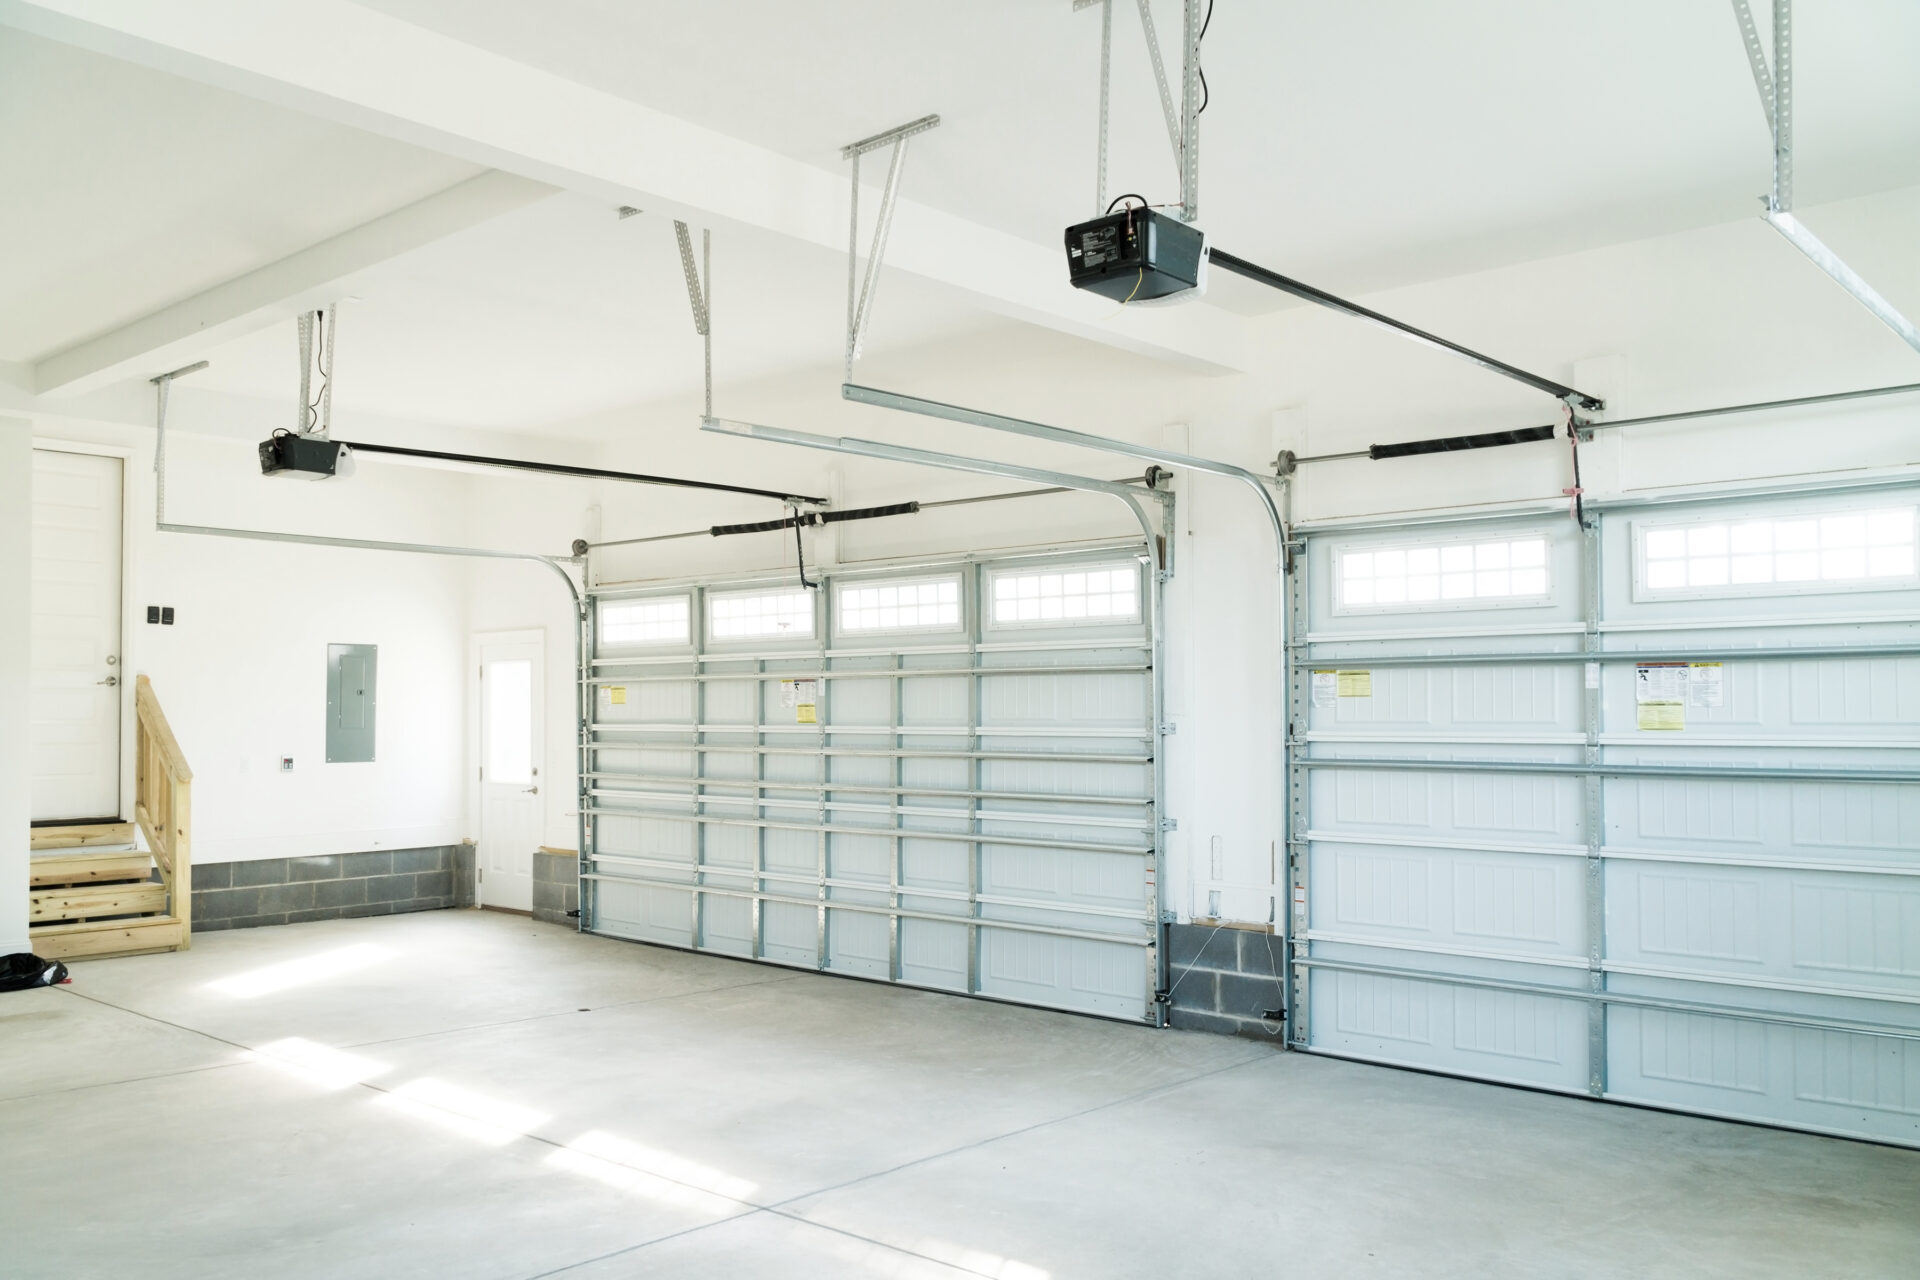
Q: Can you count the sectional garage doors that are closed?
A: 2